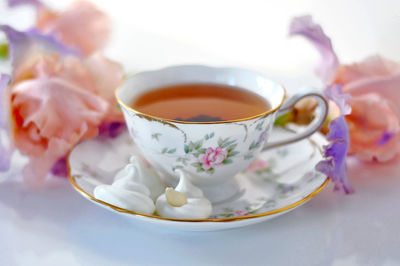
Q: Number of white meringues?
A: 3